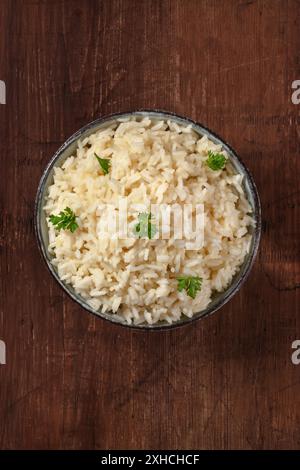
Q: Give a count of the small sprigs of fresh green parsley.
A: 5